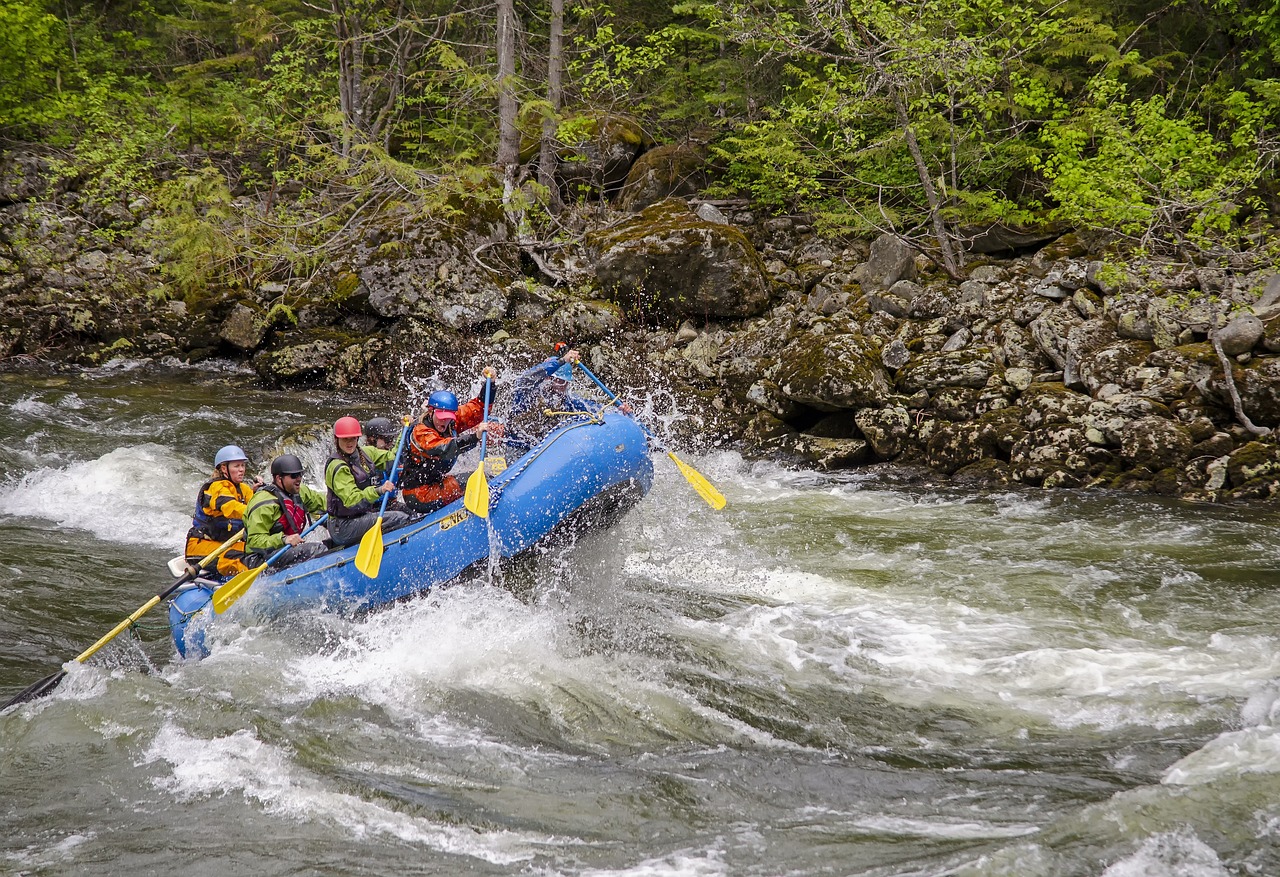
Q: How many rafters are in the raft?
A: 6